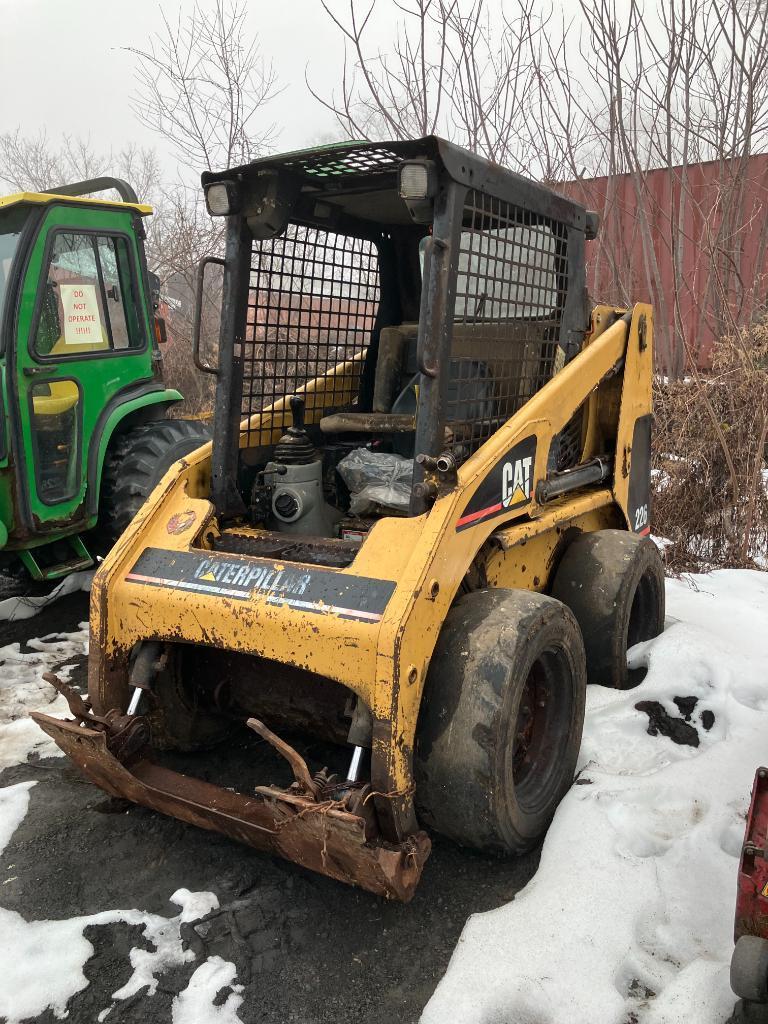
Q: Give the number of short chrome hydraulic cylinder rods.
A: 2